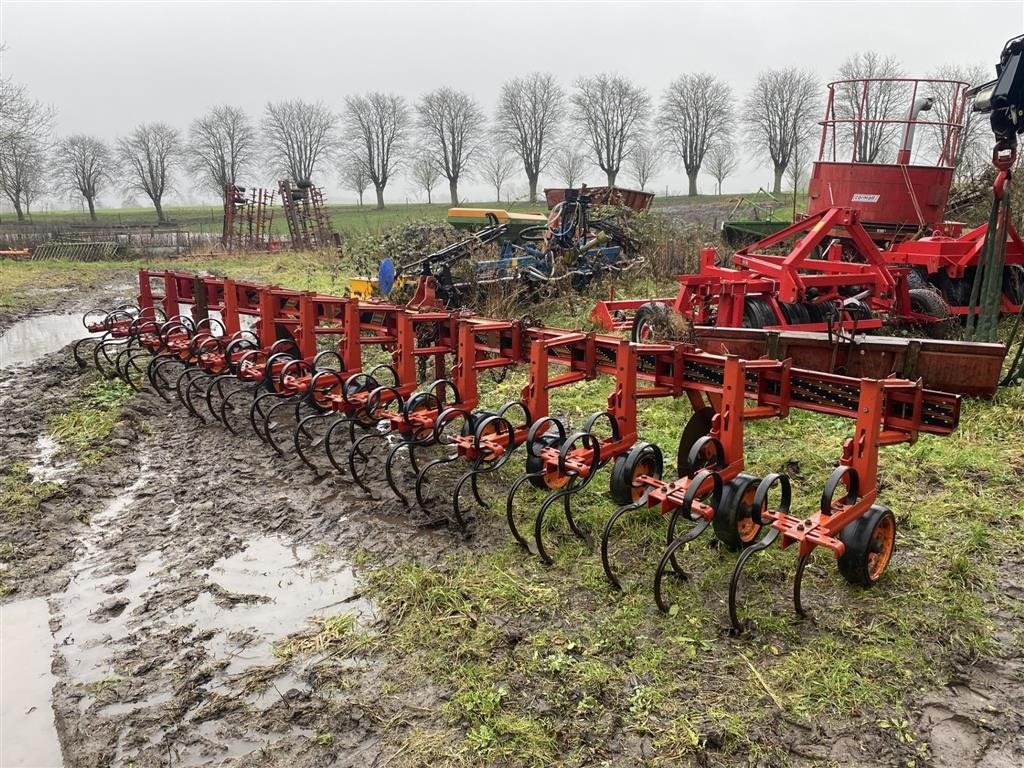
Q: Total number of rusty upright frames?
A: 2